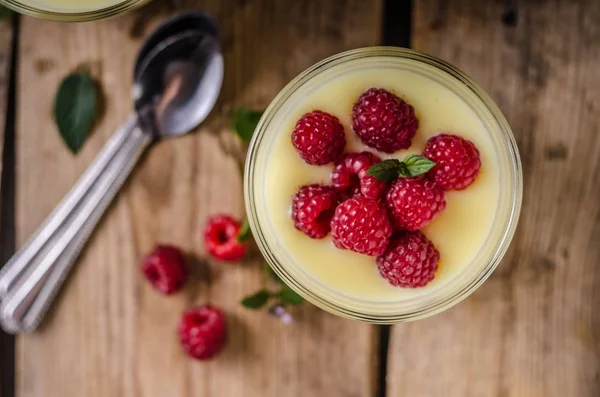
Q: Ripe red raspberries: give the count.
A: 11